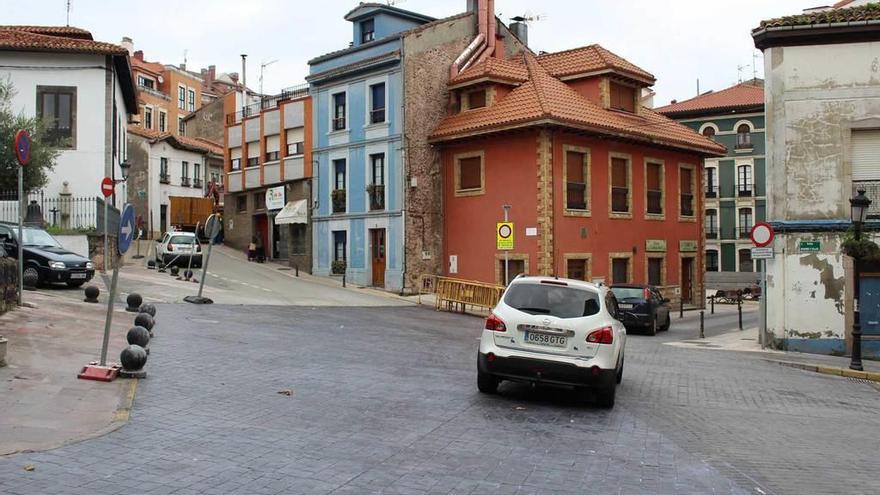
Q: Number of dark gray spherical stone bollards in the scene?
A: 11